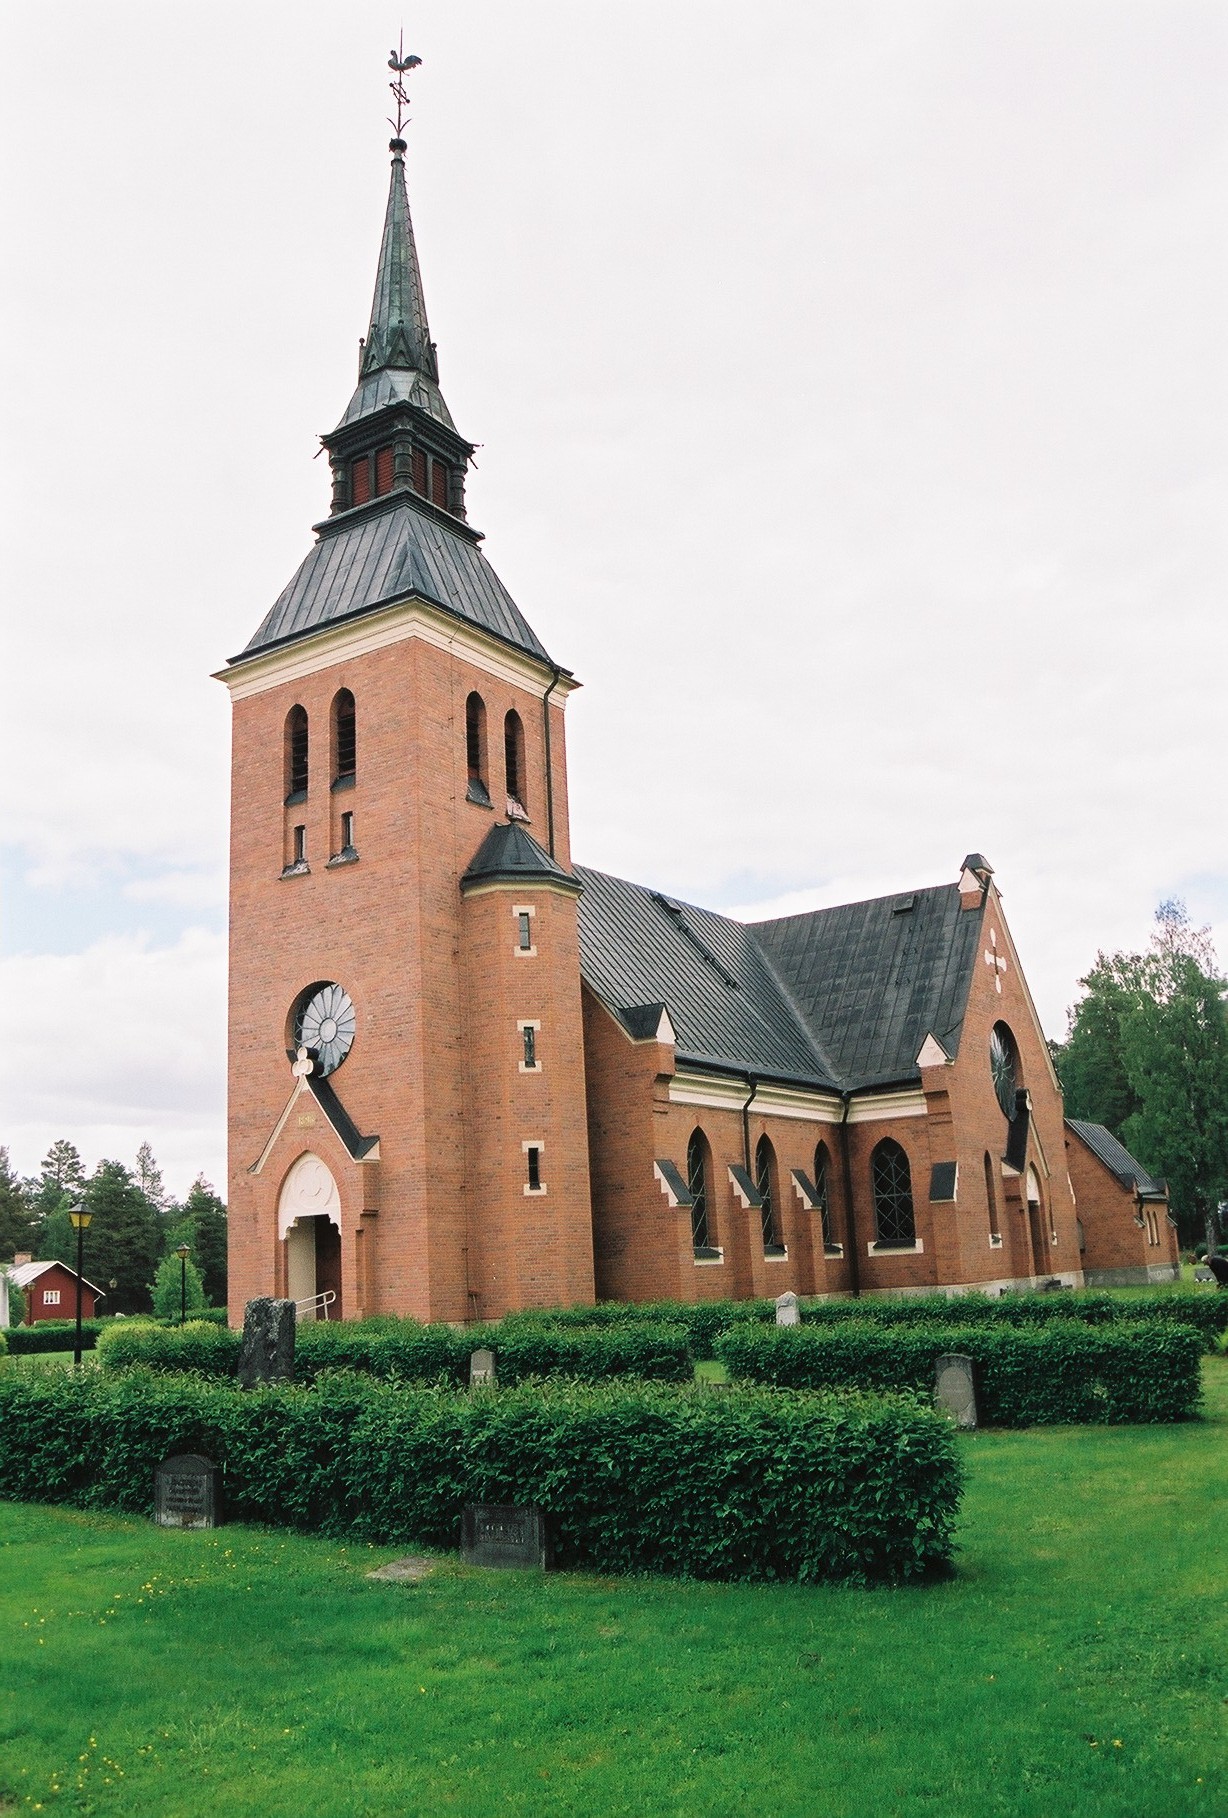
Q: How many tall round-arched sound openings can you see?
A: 4